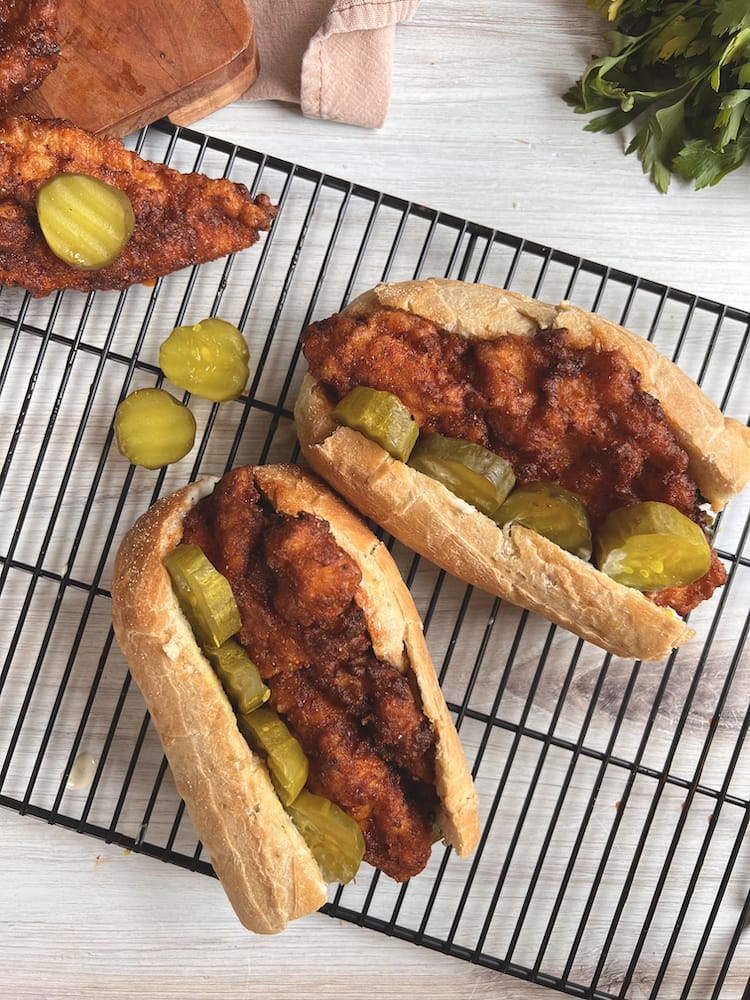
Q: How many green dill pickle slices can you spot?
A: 11